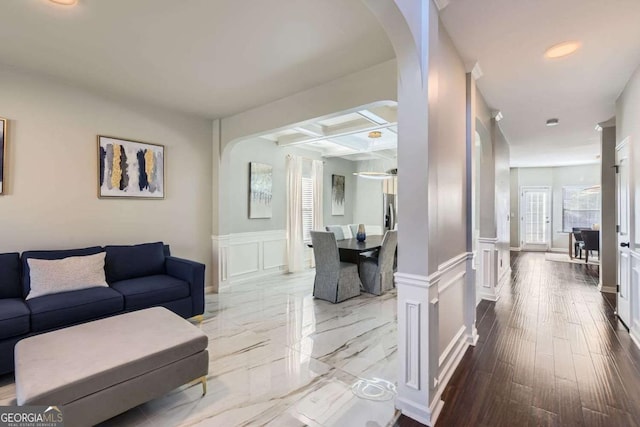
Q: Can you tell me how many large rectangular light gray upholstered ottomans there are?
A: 1